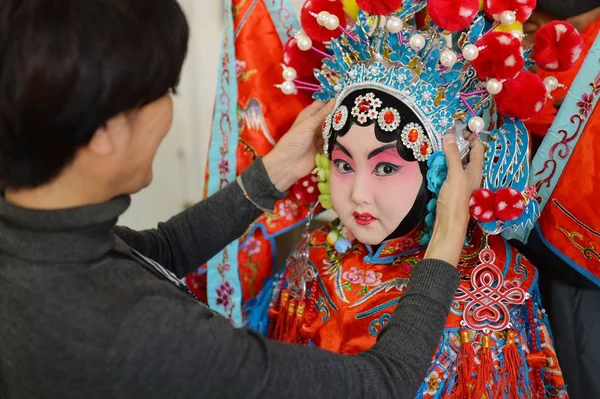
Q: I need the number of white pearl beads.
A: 15